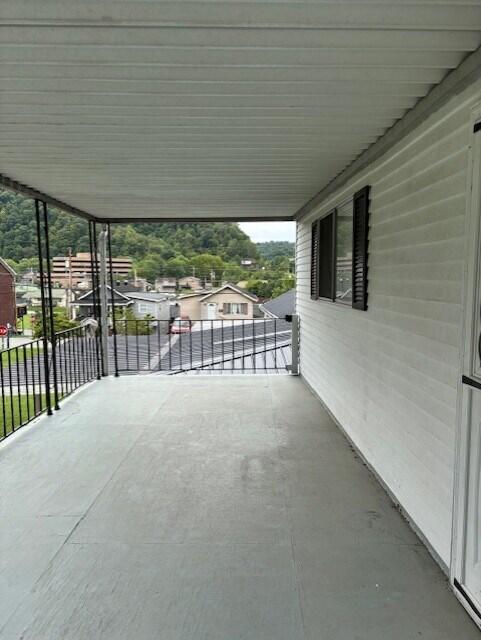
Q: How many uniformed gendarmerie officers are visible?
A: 0